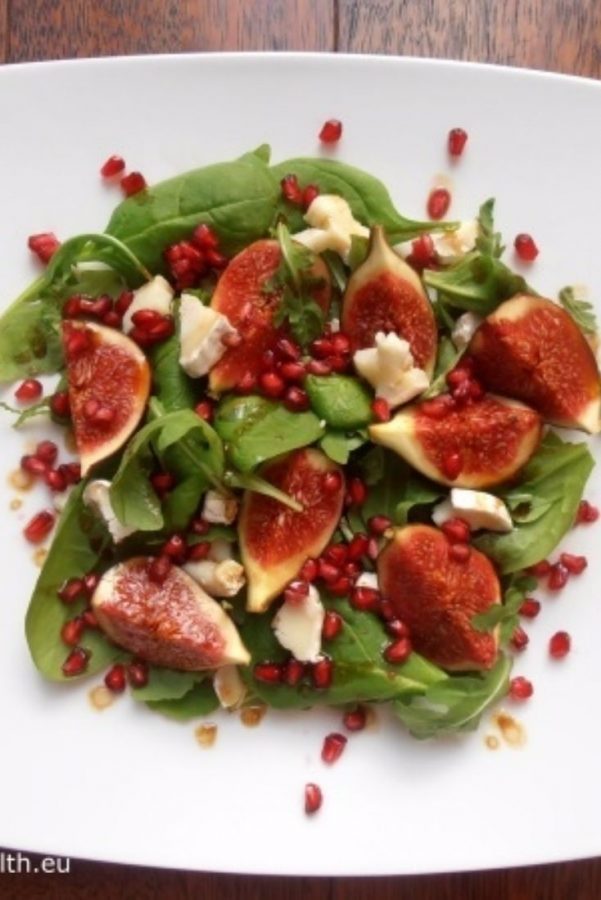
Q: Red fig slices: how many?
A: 8